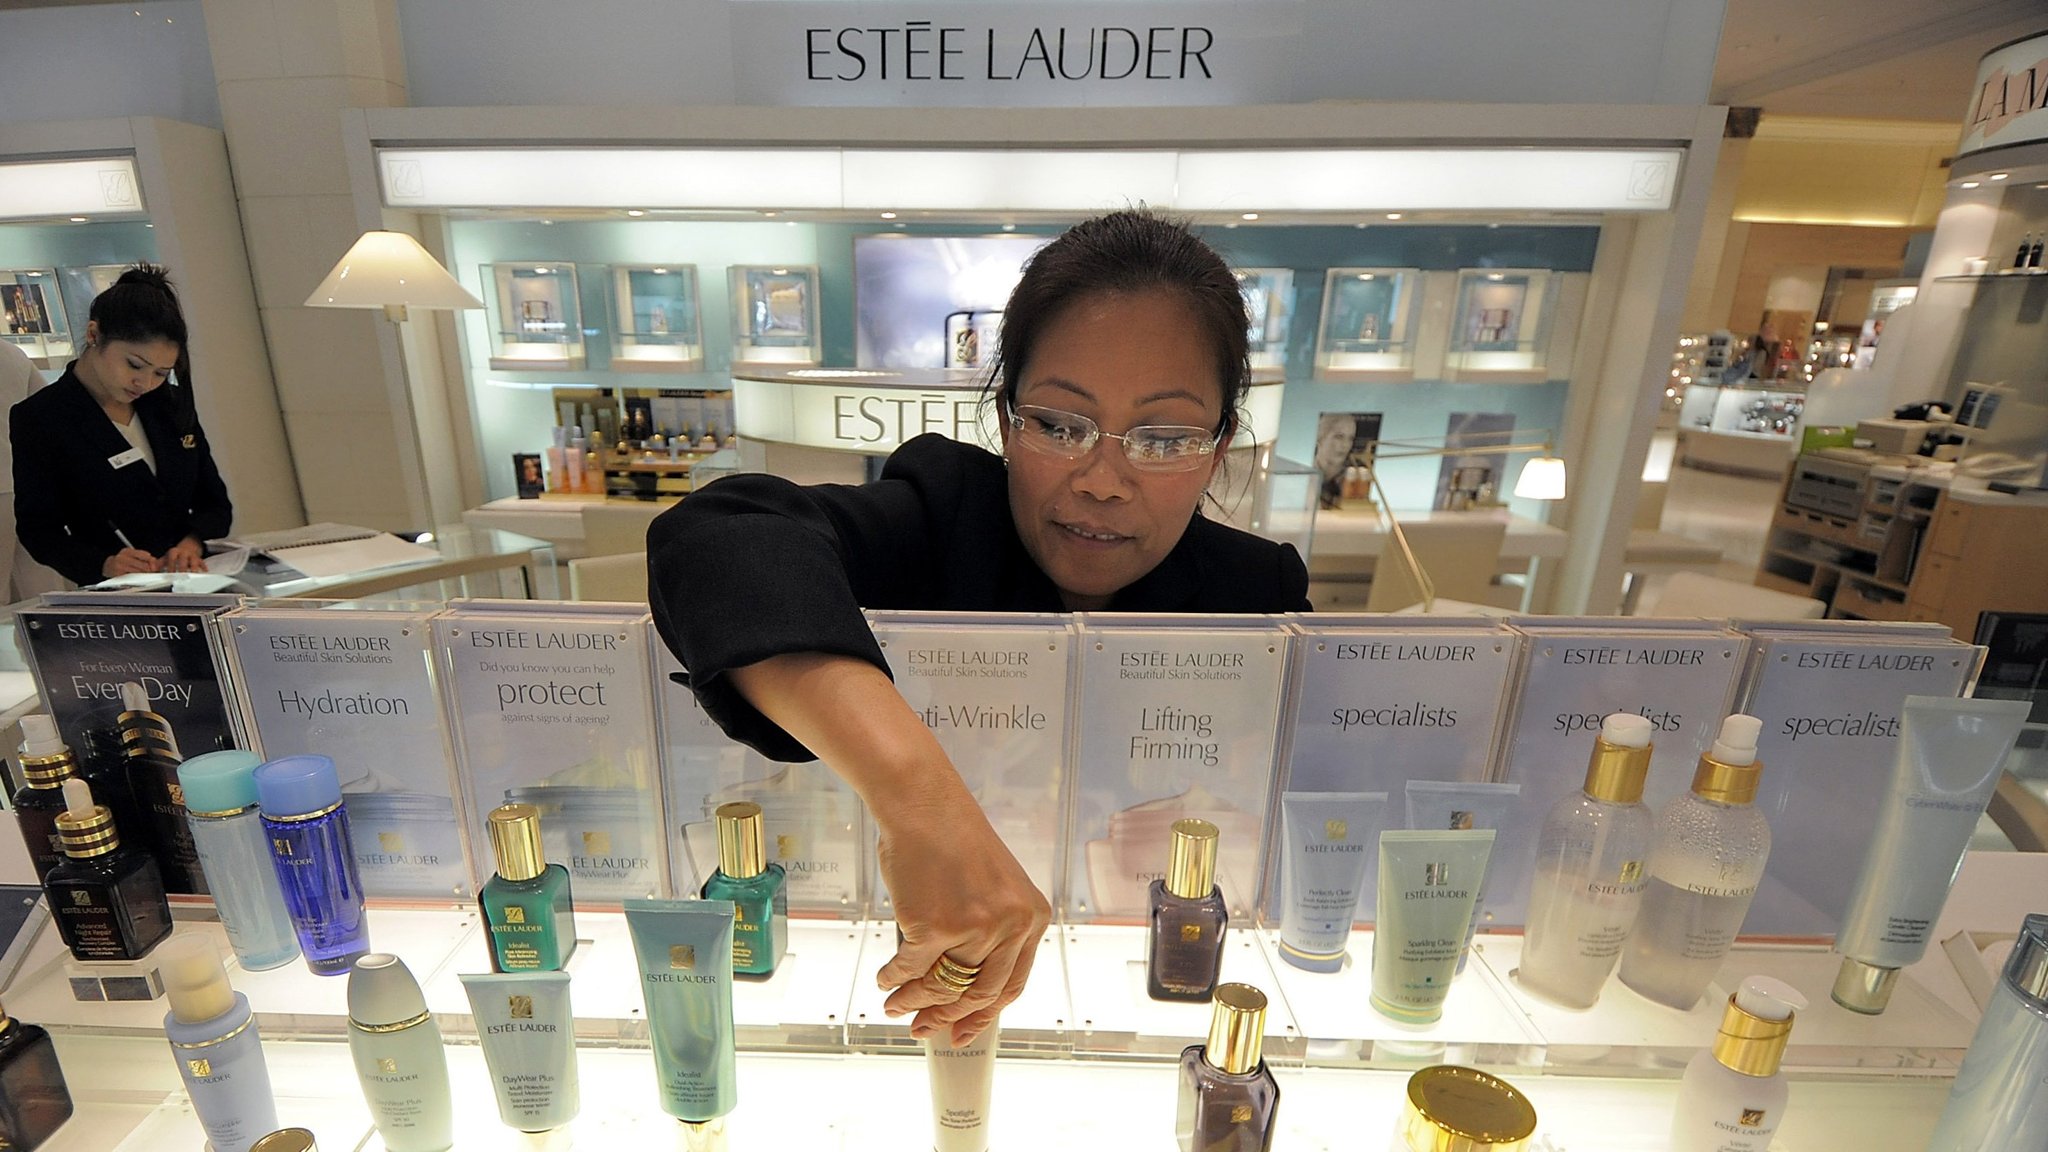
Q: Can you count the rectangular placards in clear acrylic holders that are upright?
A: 9